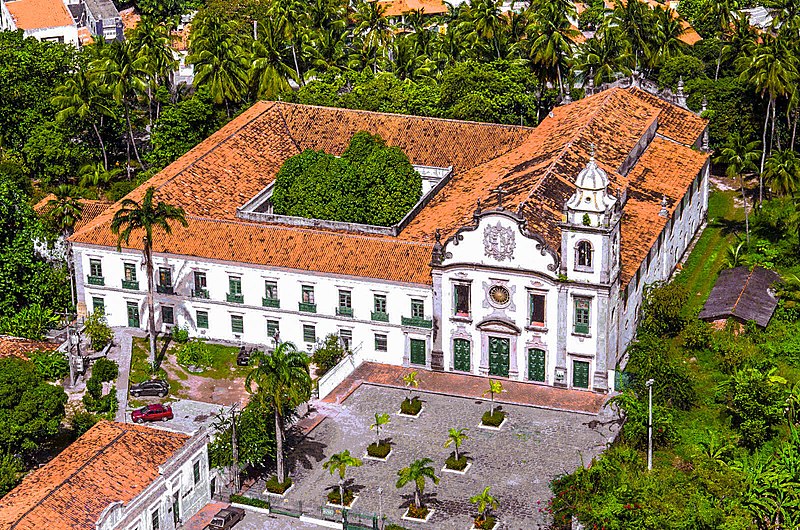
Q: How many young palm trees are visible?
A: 7